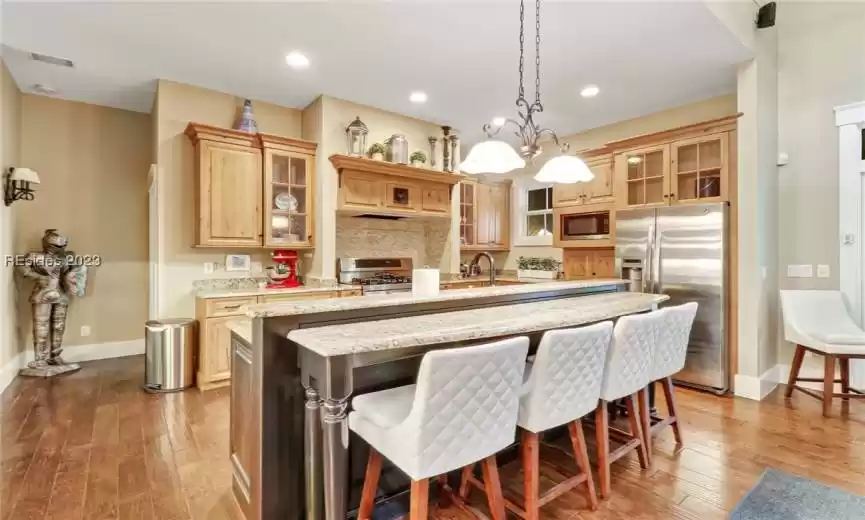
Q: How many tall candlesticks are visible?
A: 3